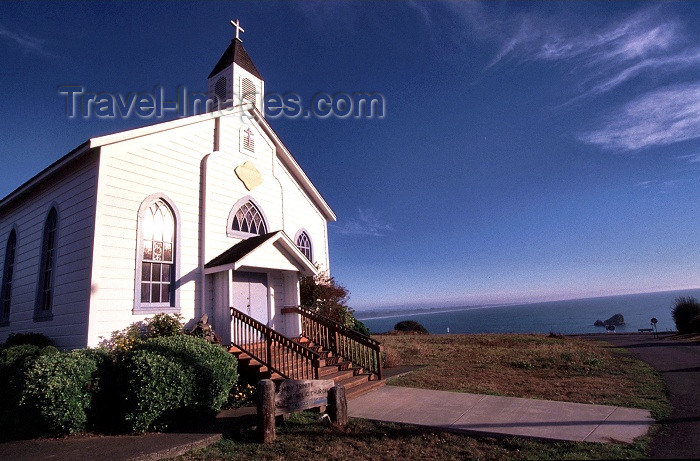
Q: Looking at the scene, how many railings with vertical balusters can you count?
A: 2